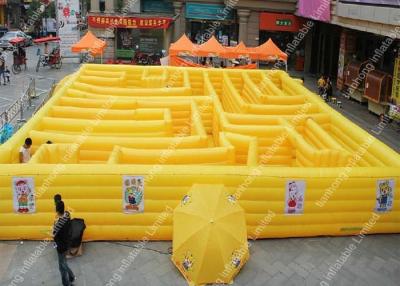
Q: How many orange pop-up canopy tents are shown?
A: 5